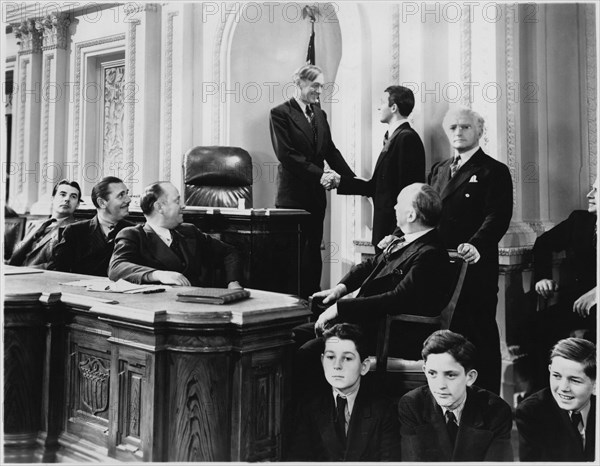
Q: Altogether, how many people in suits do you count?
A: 11